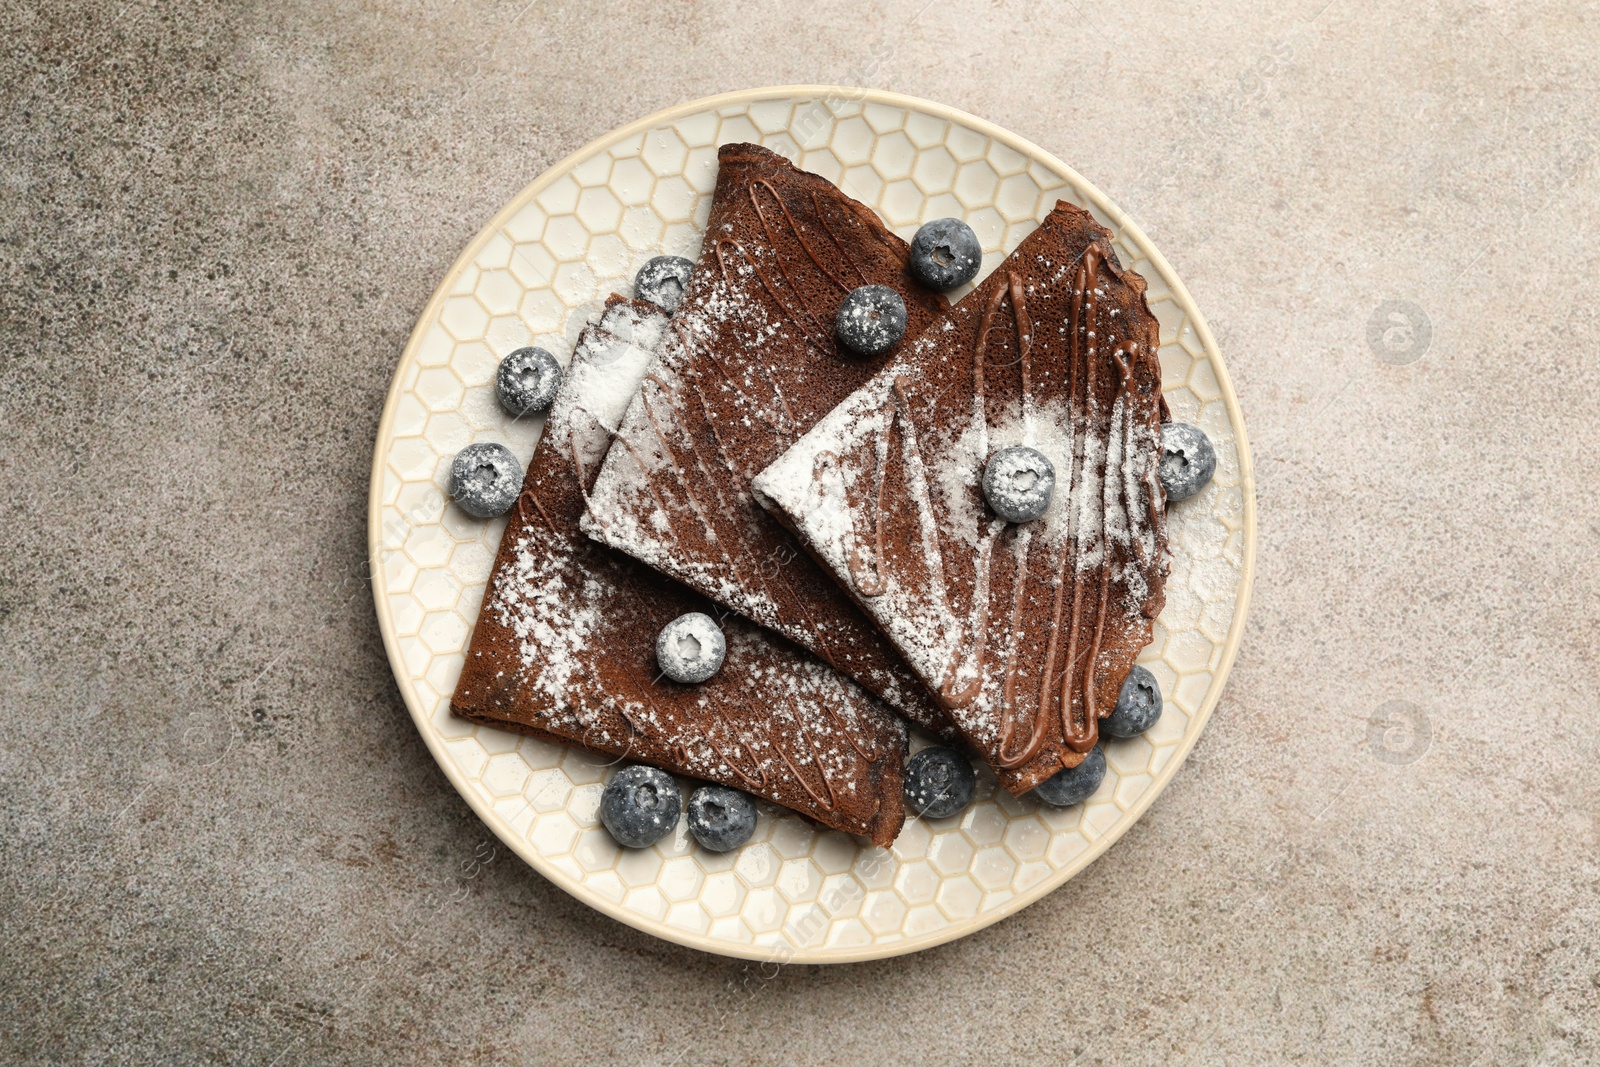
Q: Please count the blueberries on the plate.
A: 13